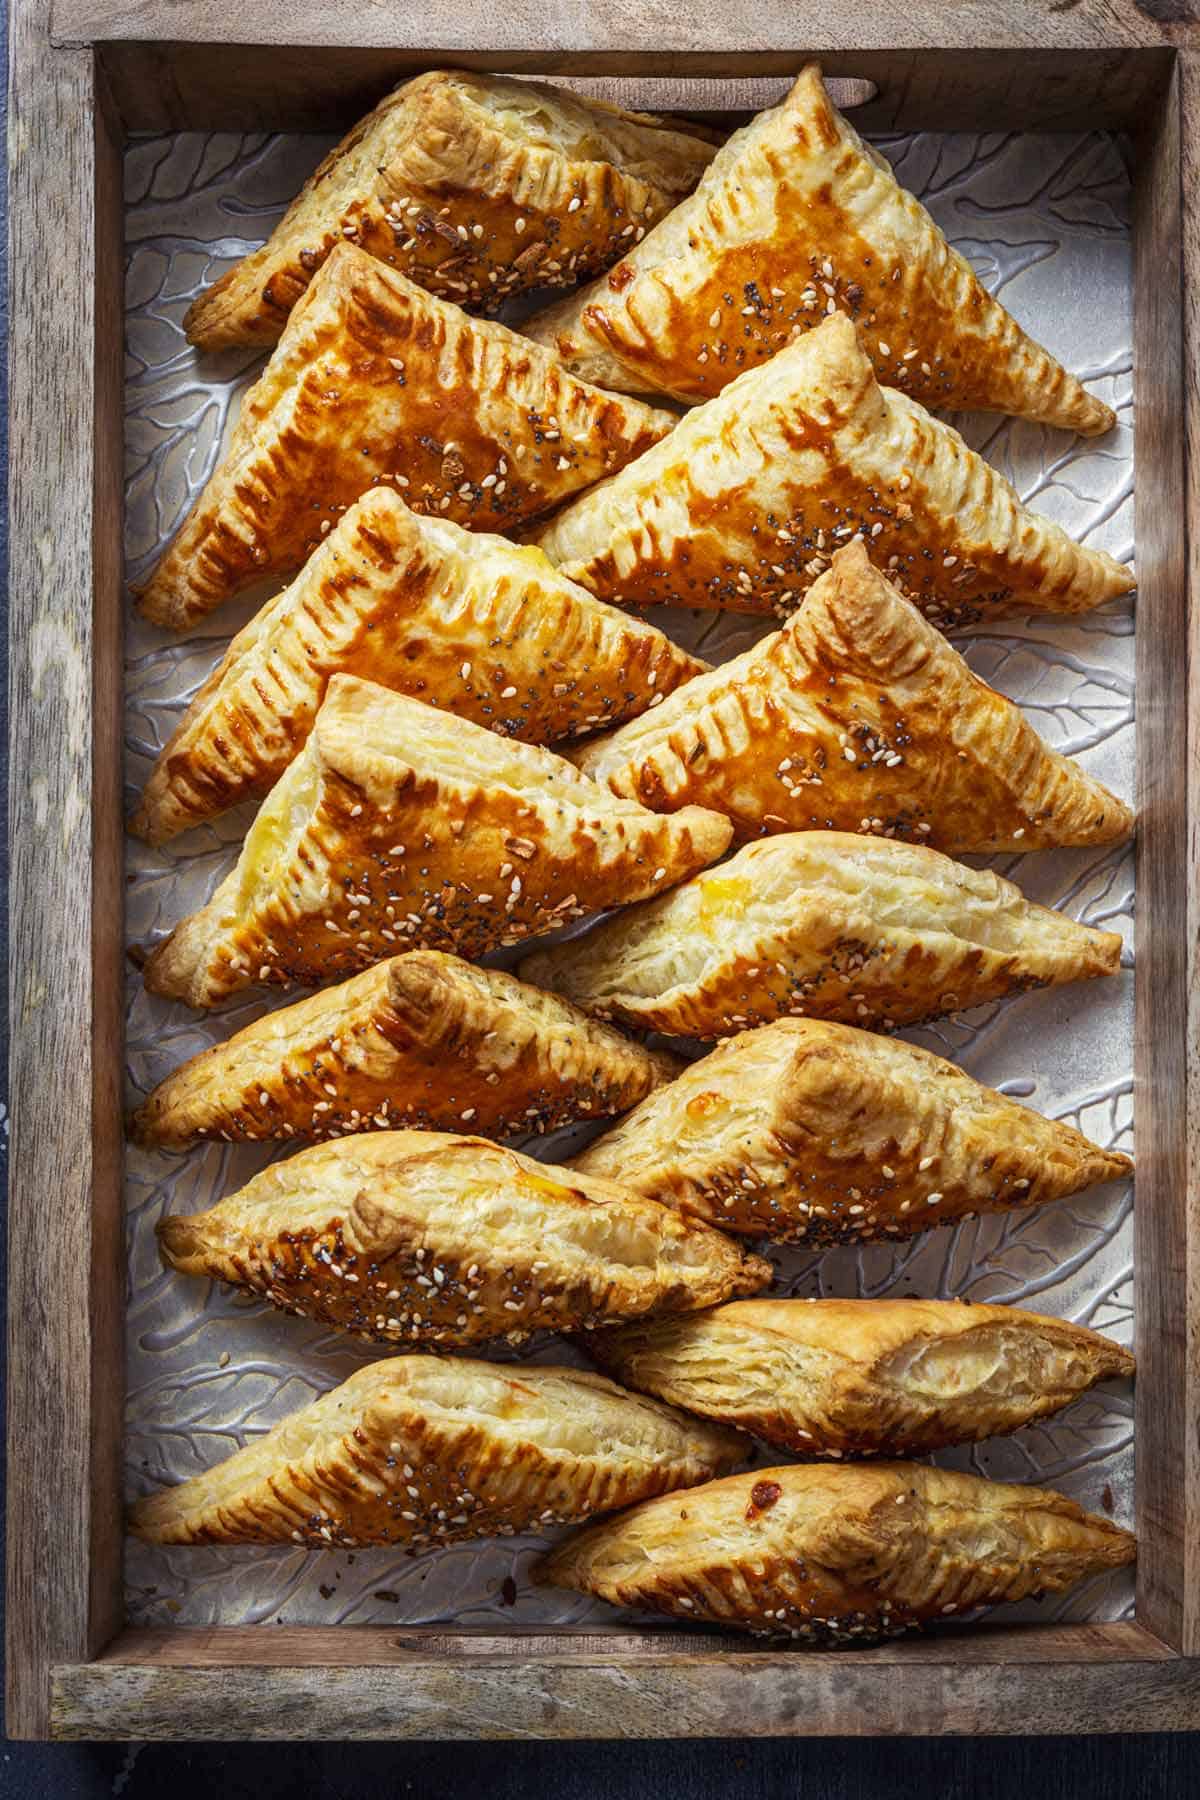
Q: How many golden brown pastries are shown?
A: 14